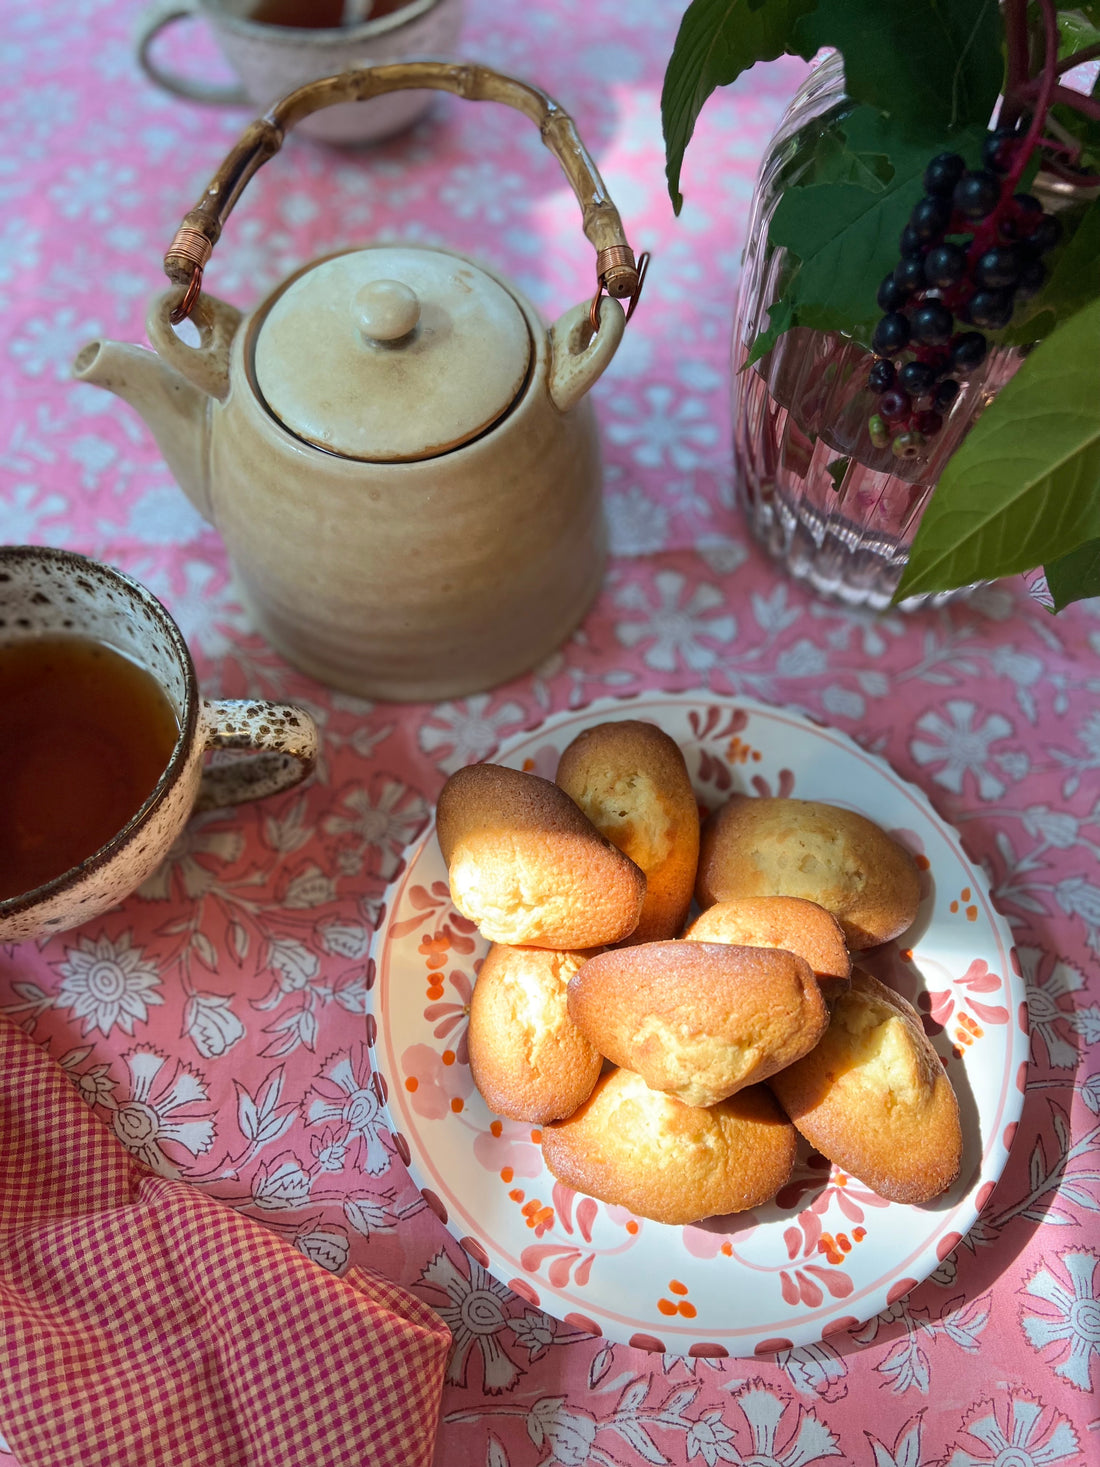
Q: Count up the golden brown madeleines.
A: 8